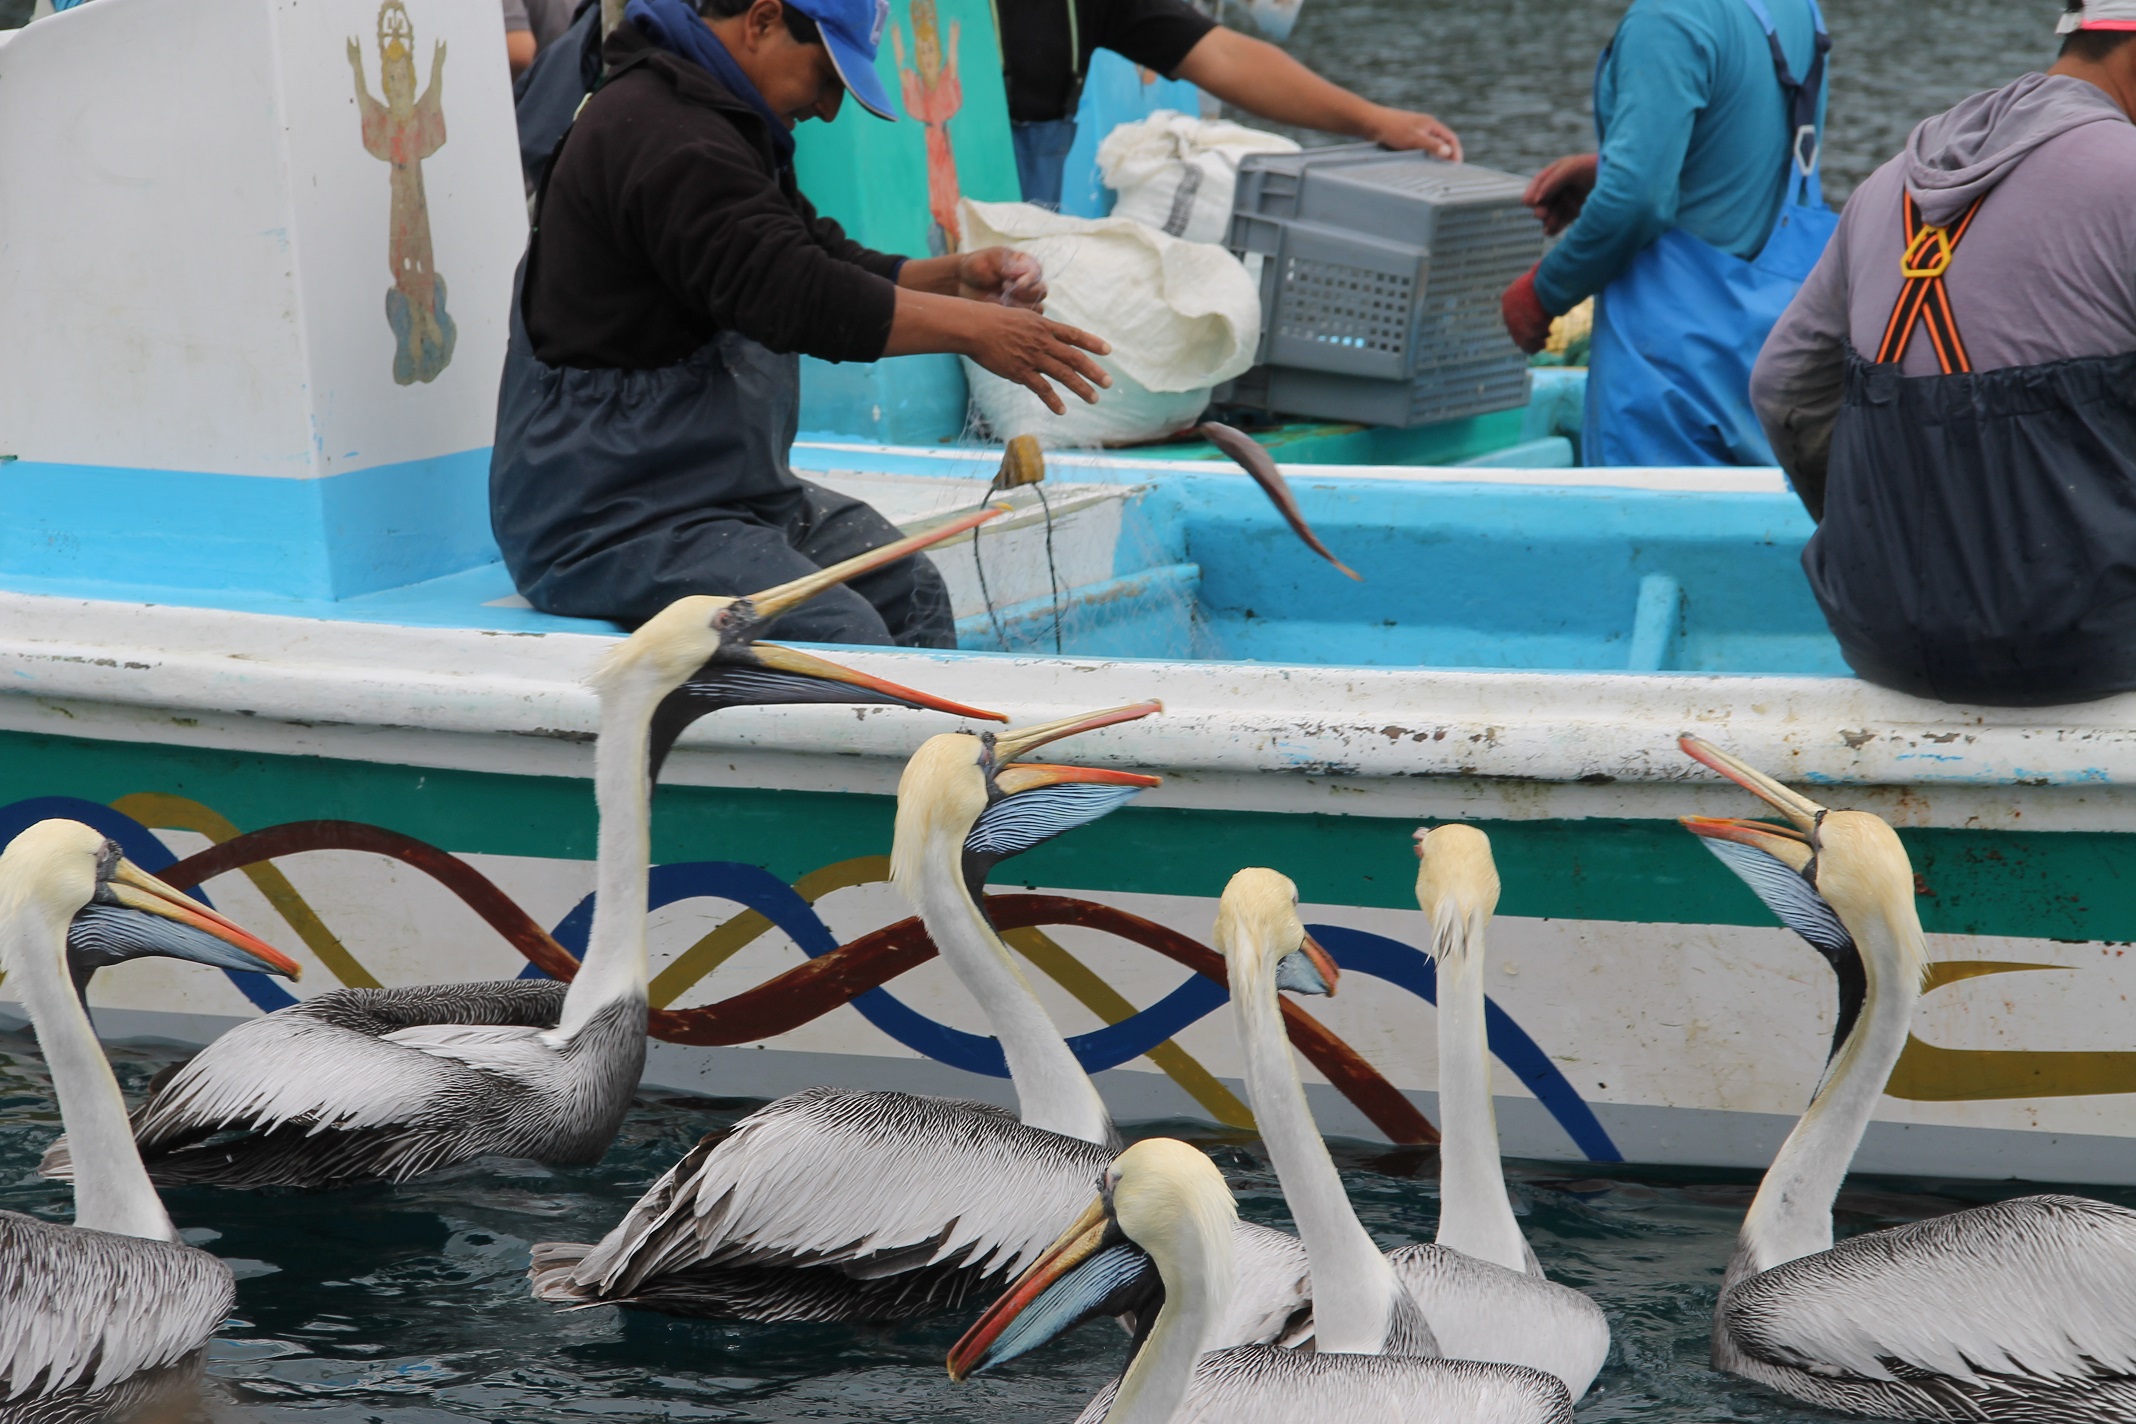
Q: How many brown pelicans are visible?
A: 7